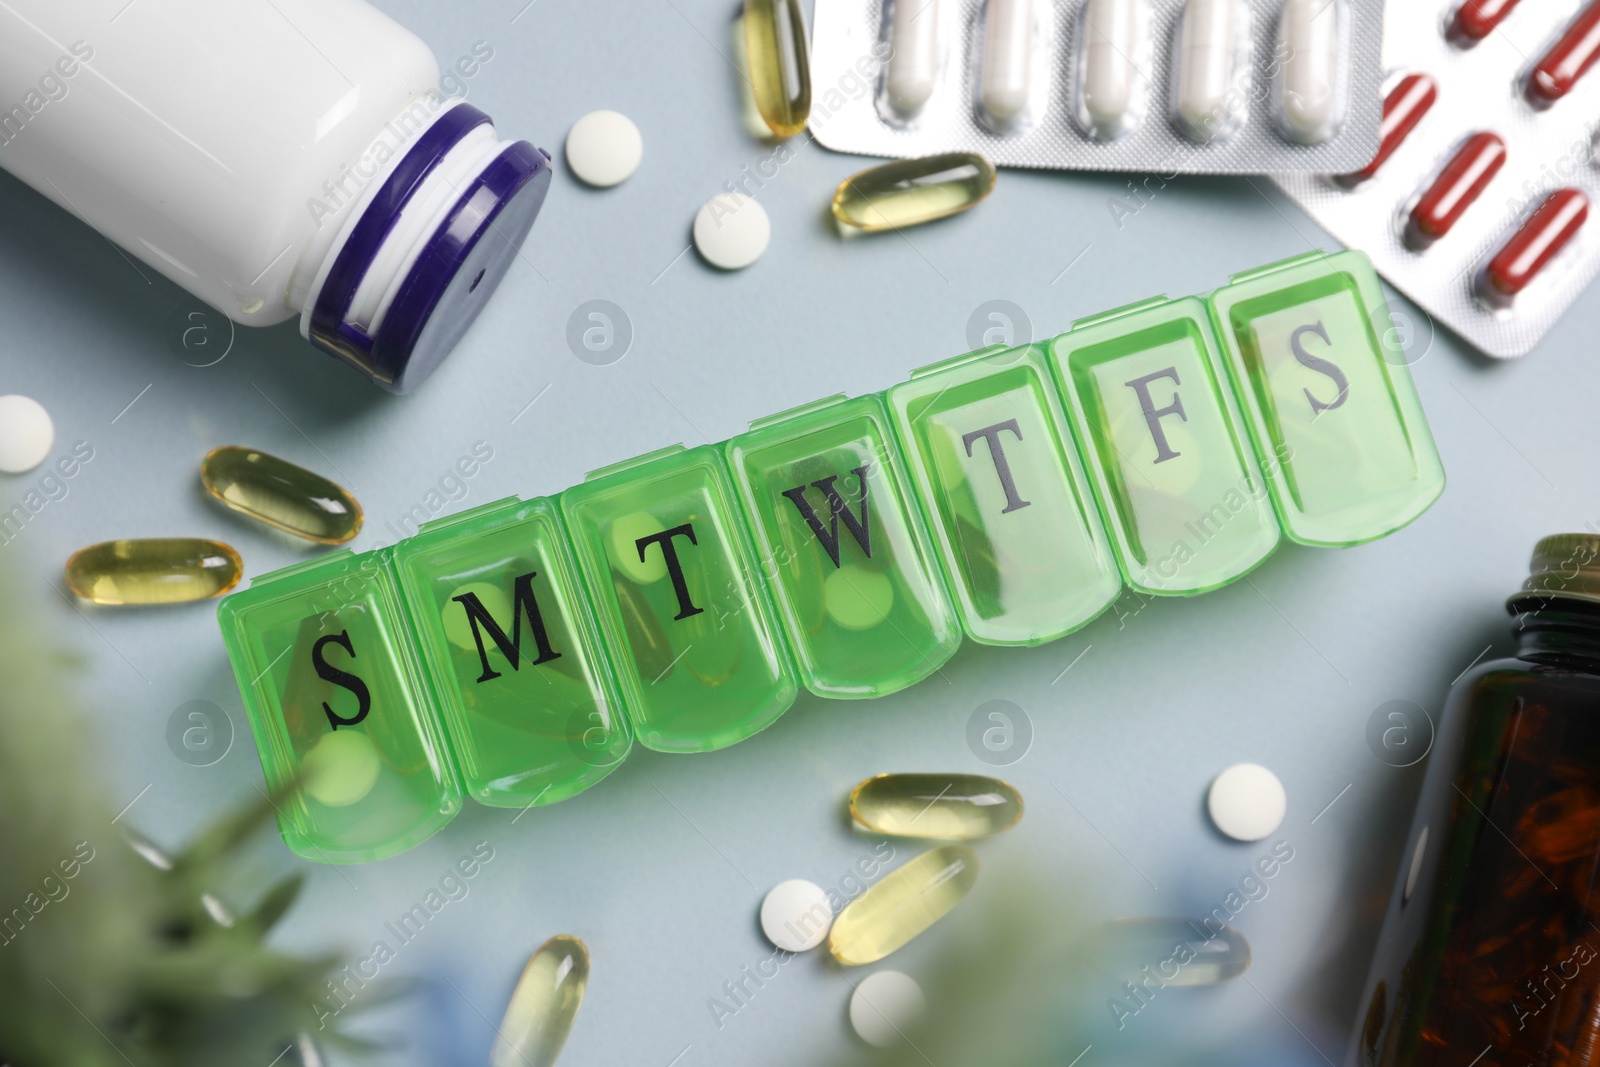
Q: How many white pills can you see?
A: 11